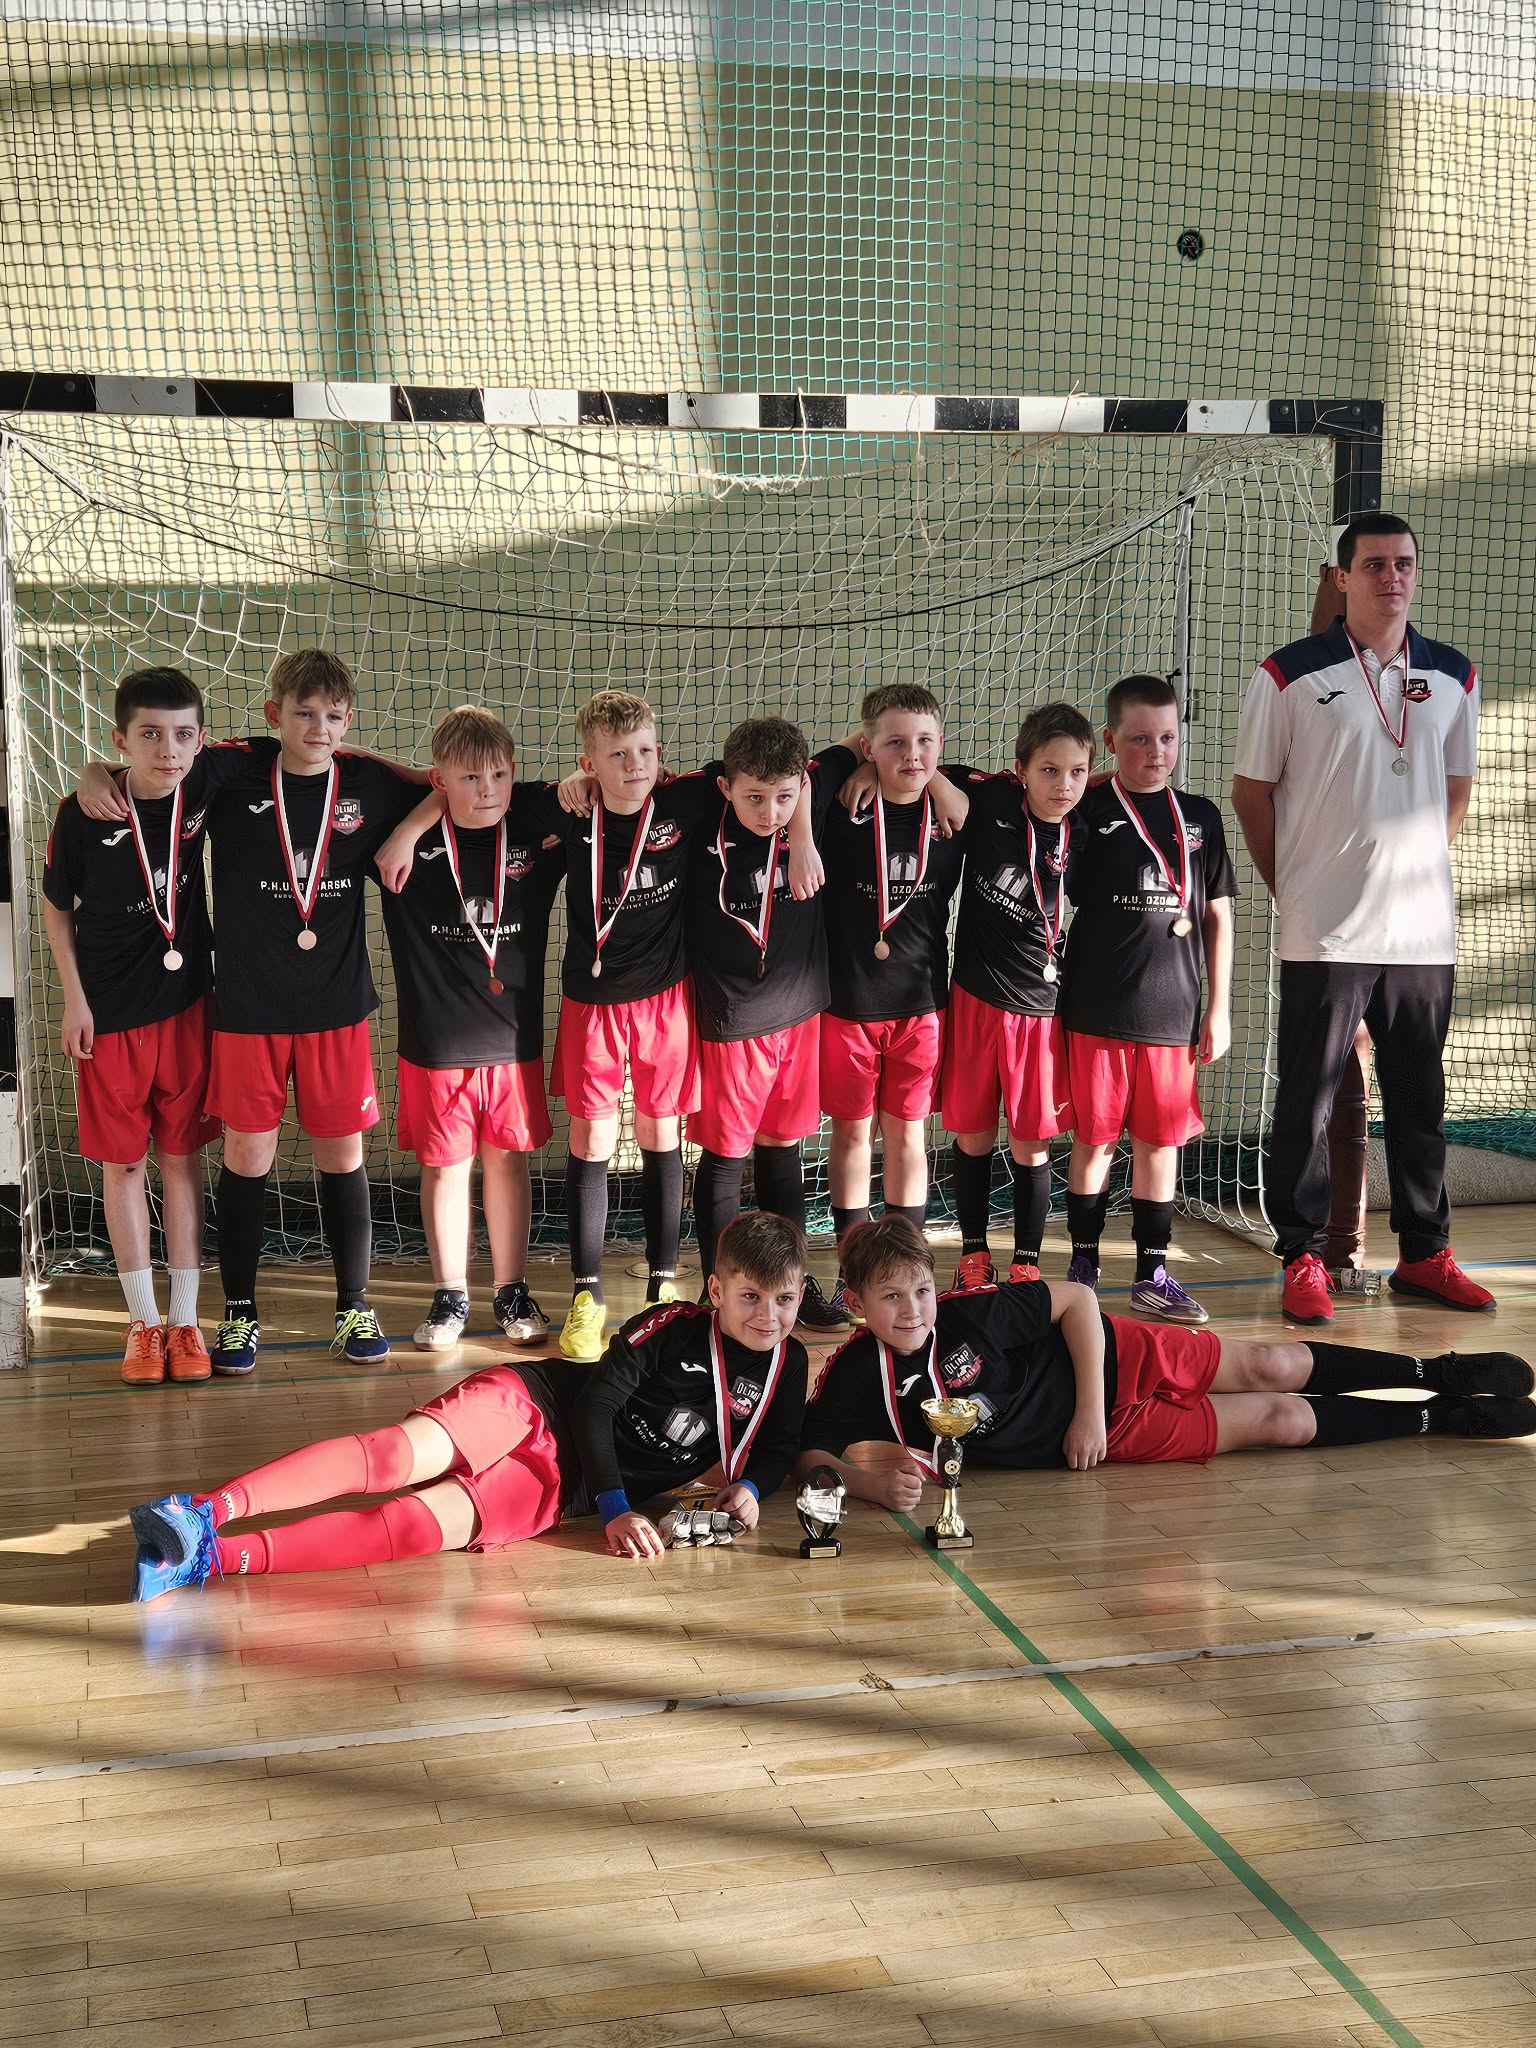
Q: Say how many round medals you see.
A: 9